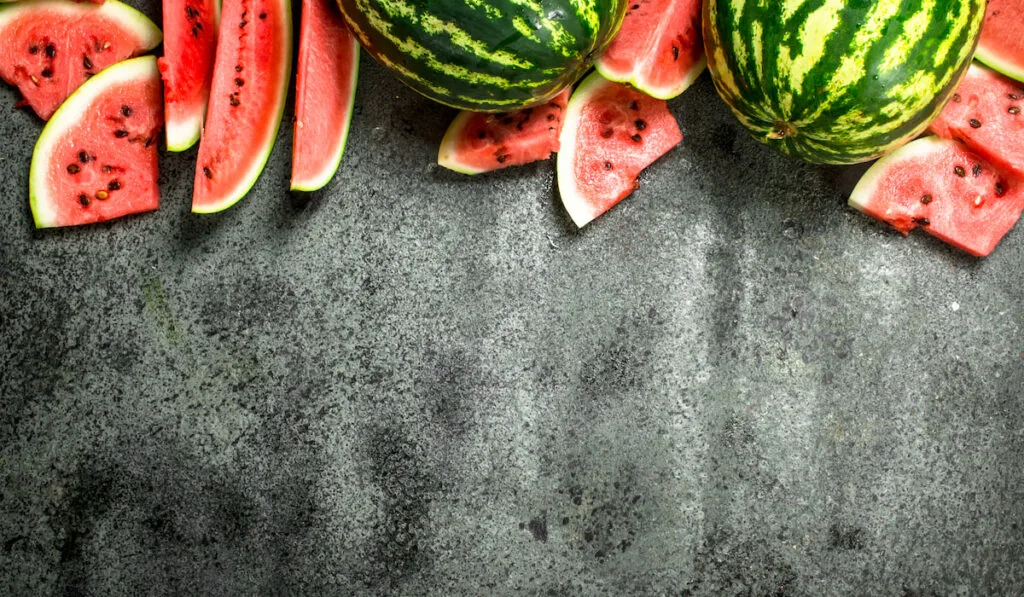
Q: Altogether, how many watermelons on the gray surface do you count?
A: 2